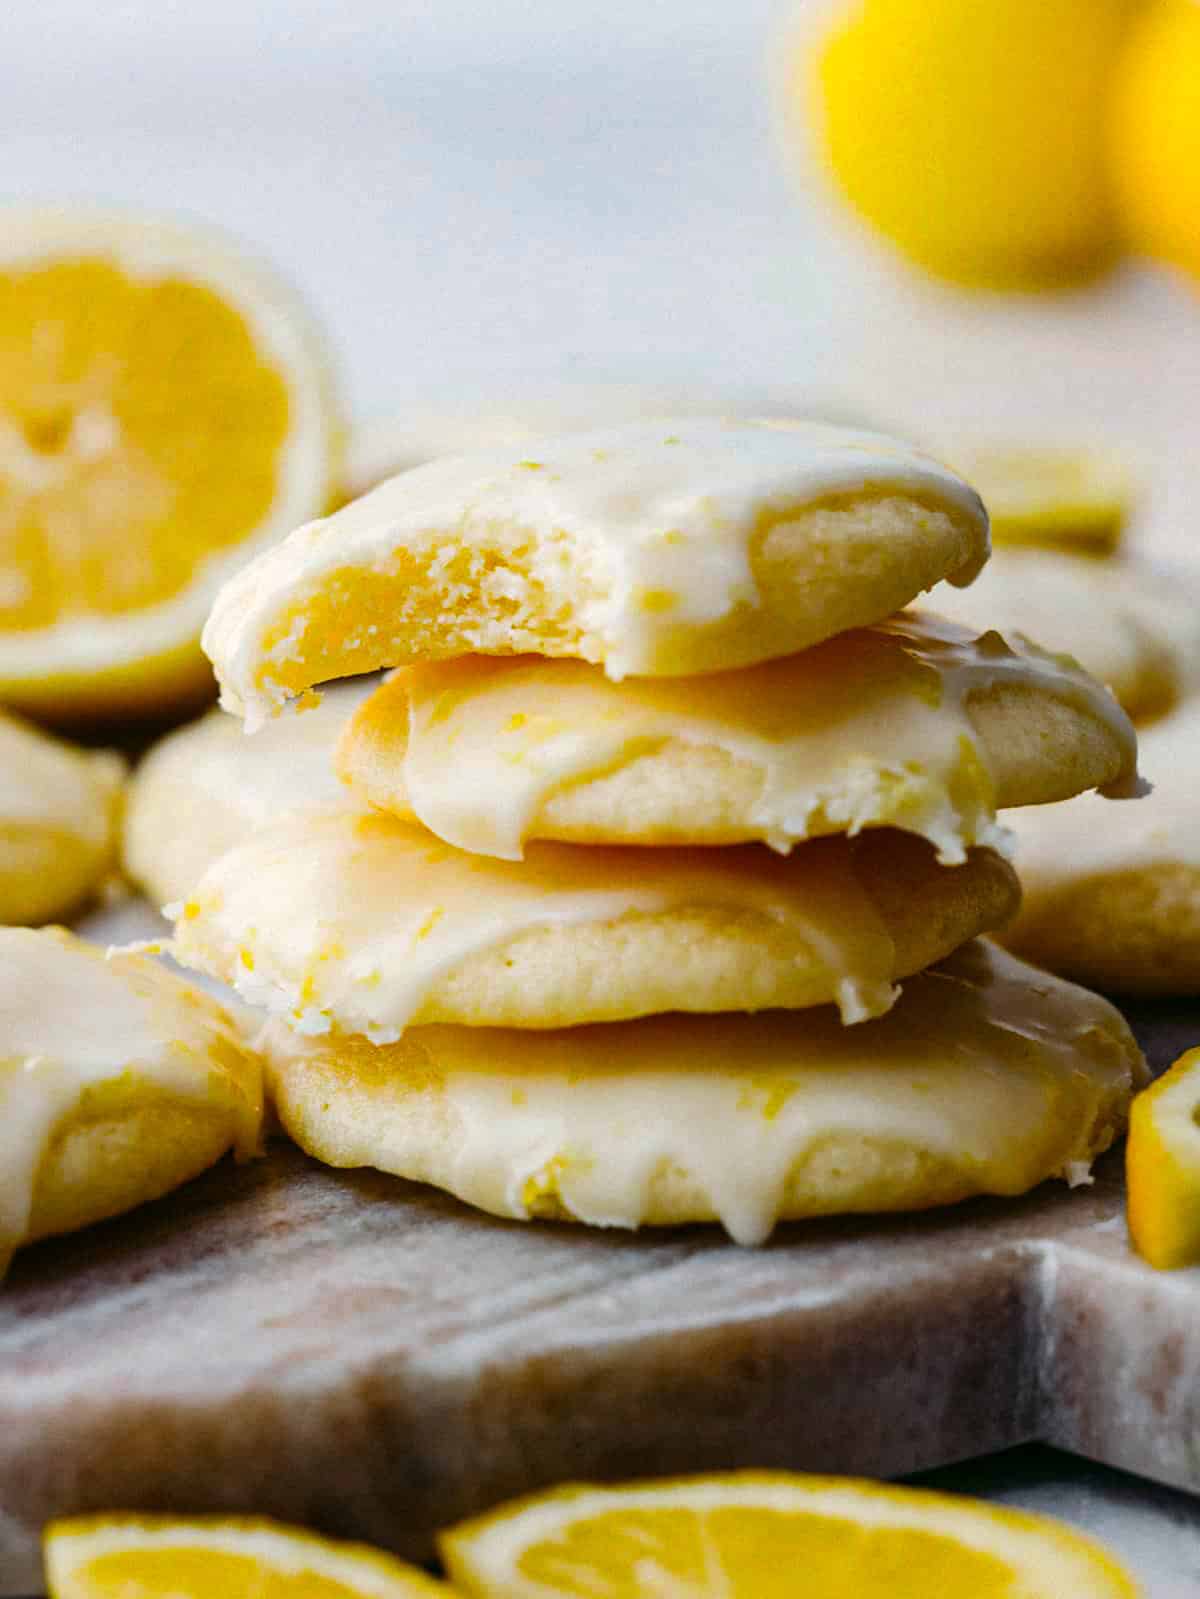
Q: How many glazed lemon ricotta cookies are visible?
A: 9